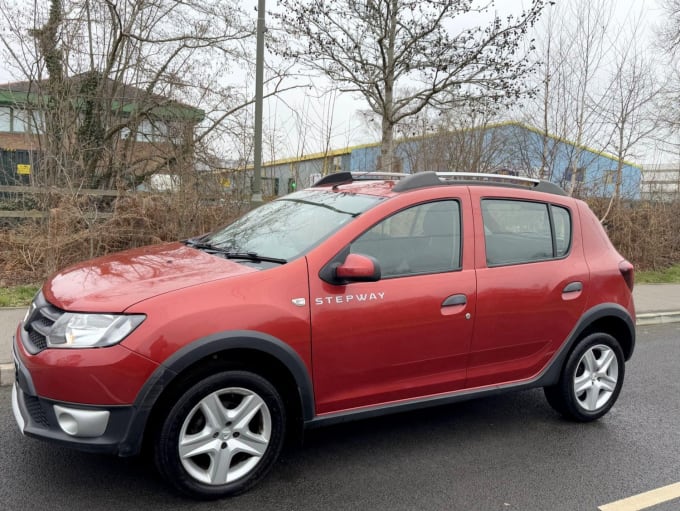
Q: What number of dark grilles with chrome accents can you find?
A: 1